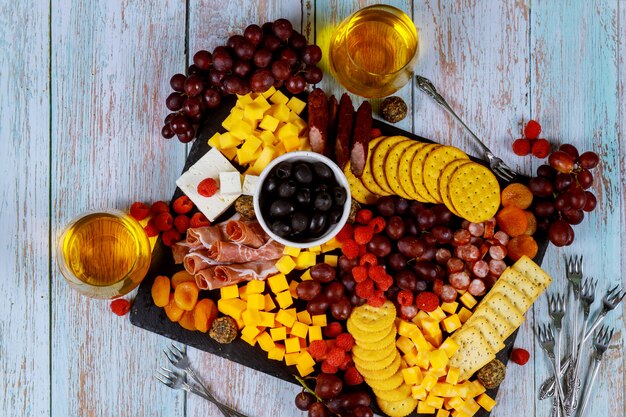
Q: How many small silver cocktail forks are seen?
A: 9